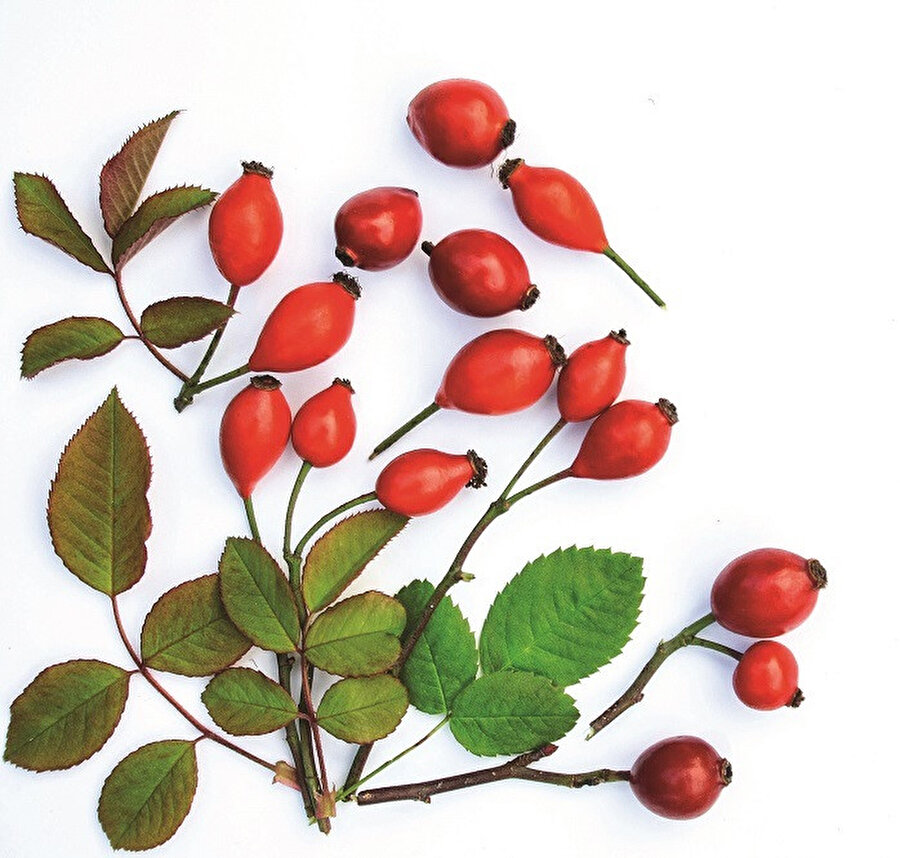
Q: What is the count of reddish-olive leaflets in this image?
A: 14